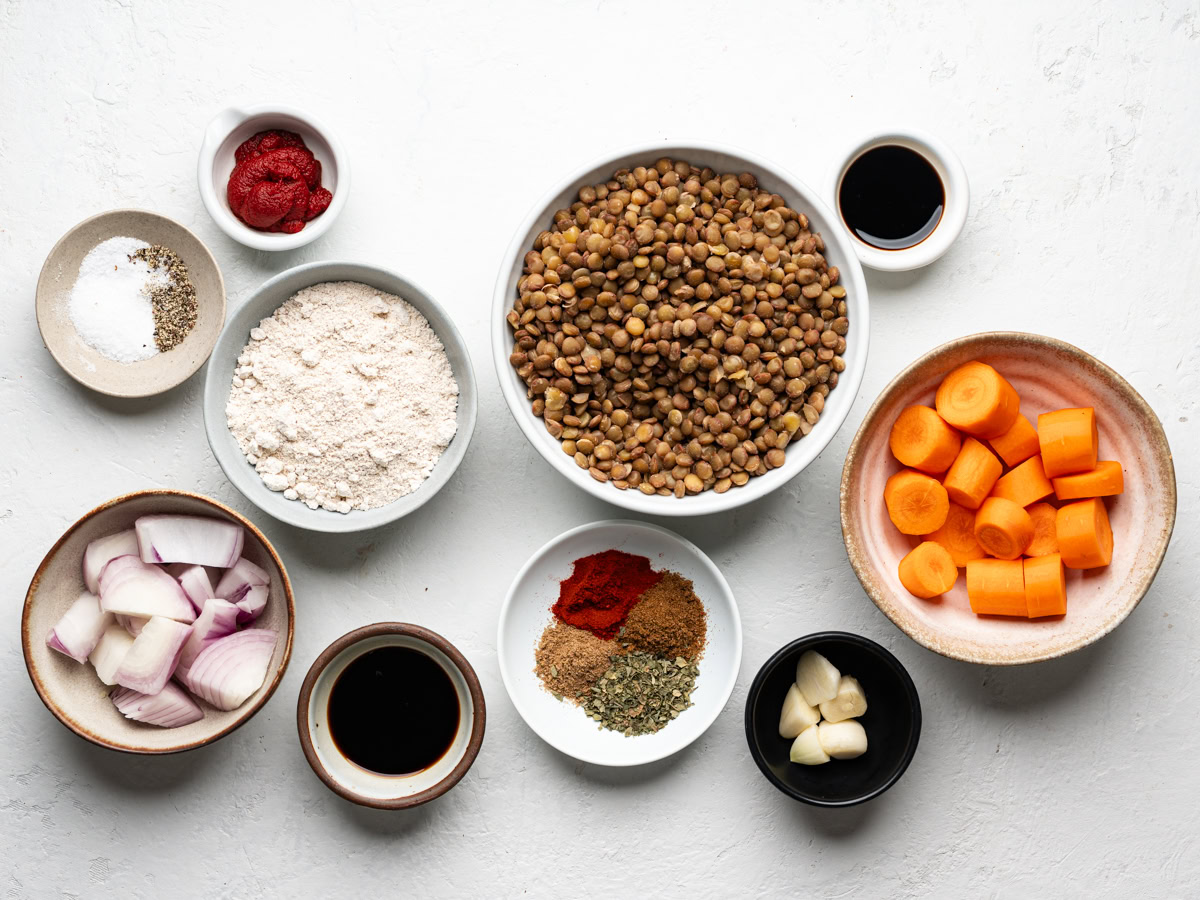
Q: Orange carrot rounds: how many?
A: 15